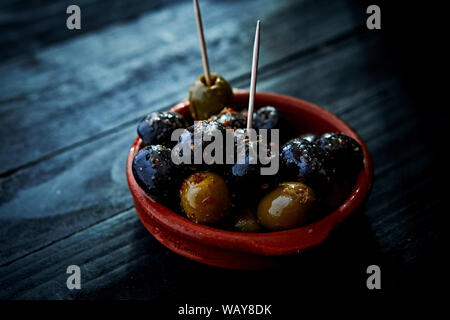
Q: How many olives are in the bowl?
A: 13